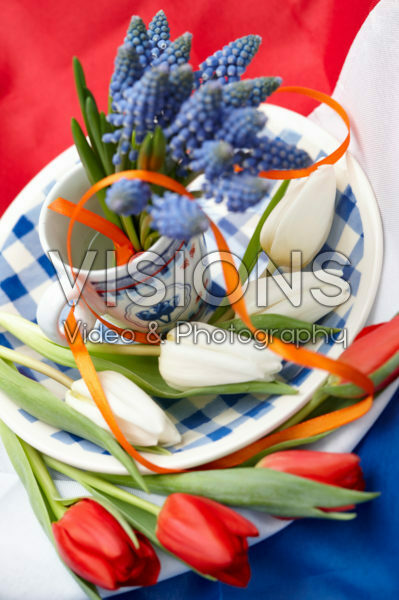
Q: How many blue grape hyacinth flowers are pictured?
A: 15